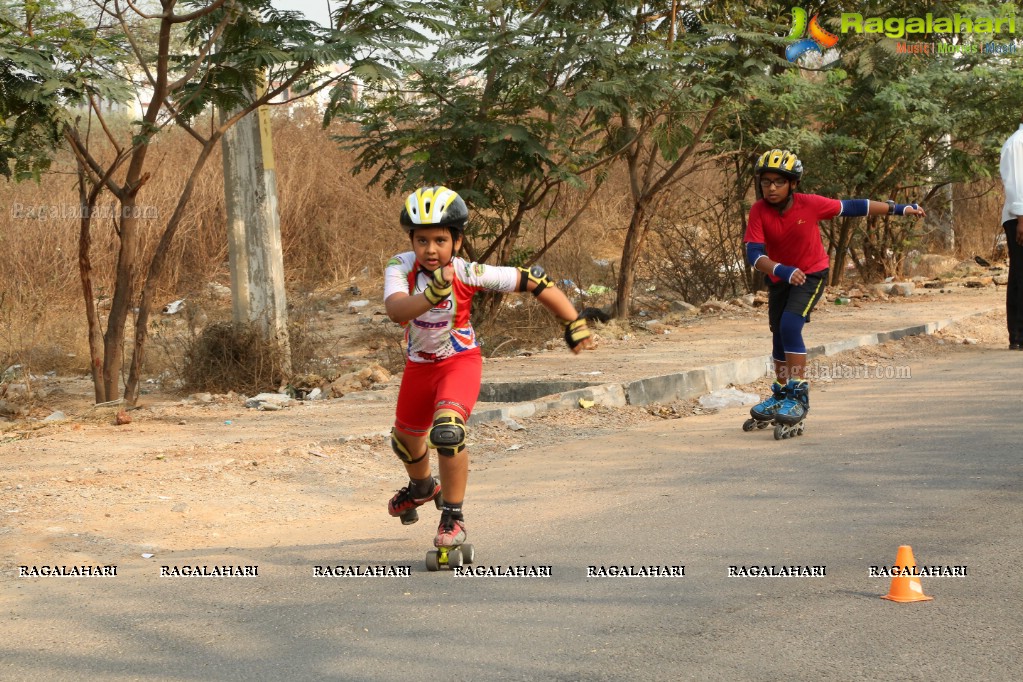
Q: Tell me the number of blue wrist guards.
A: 2